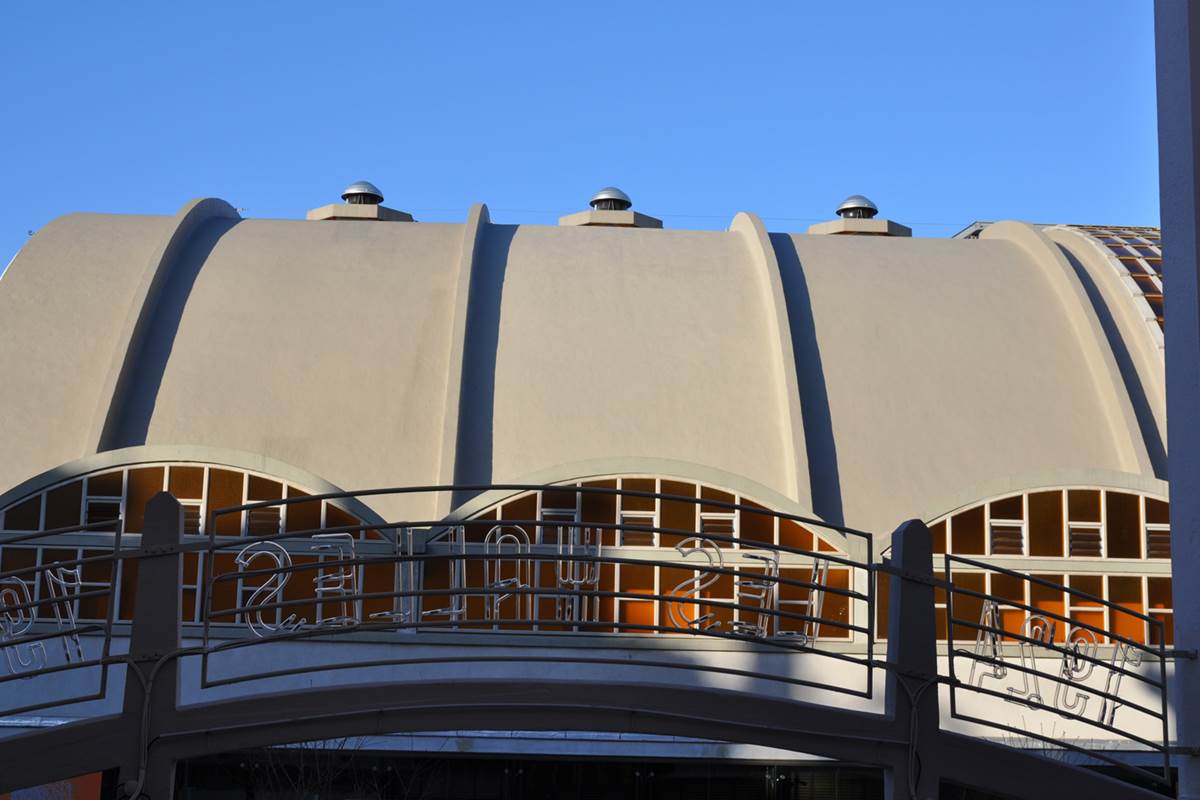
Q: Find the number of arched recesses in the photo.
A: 3